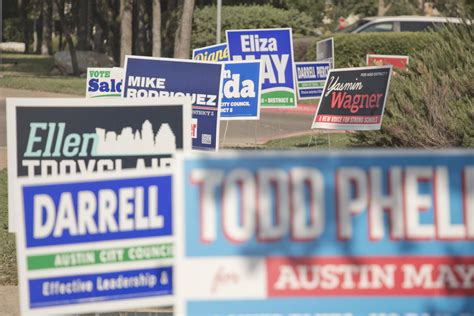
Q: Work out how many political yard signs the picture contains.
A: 12